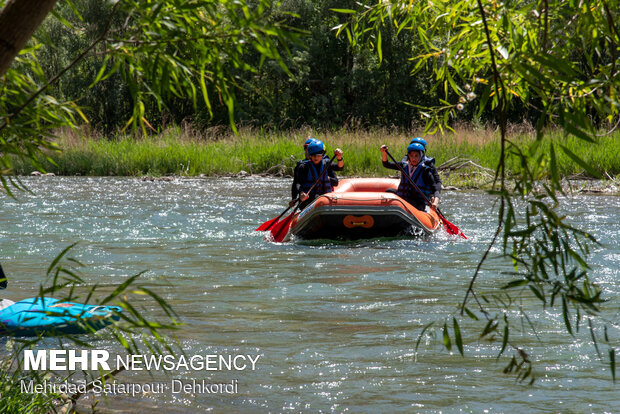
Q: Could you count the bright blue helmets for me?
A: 4